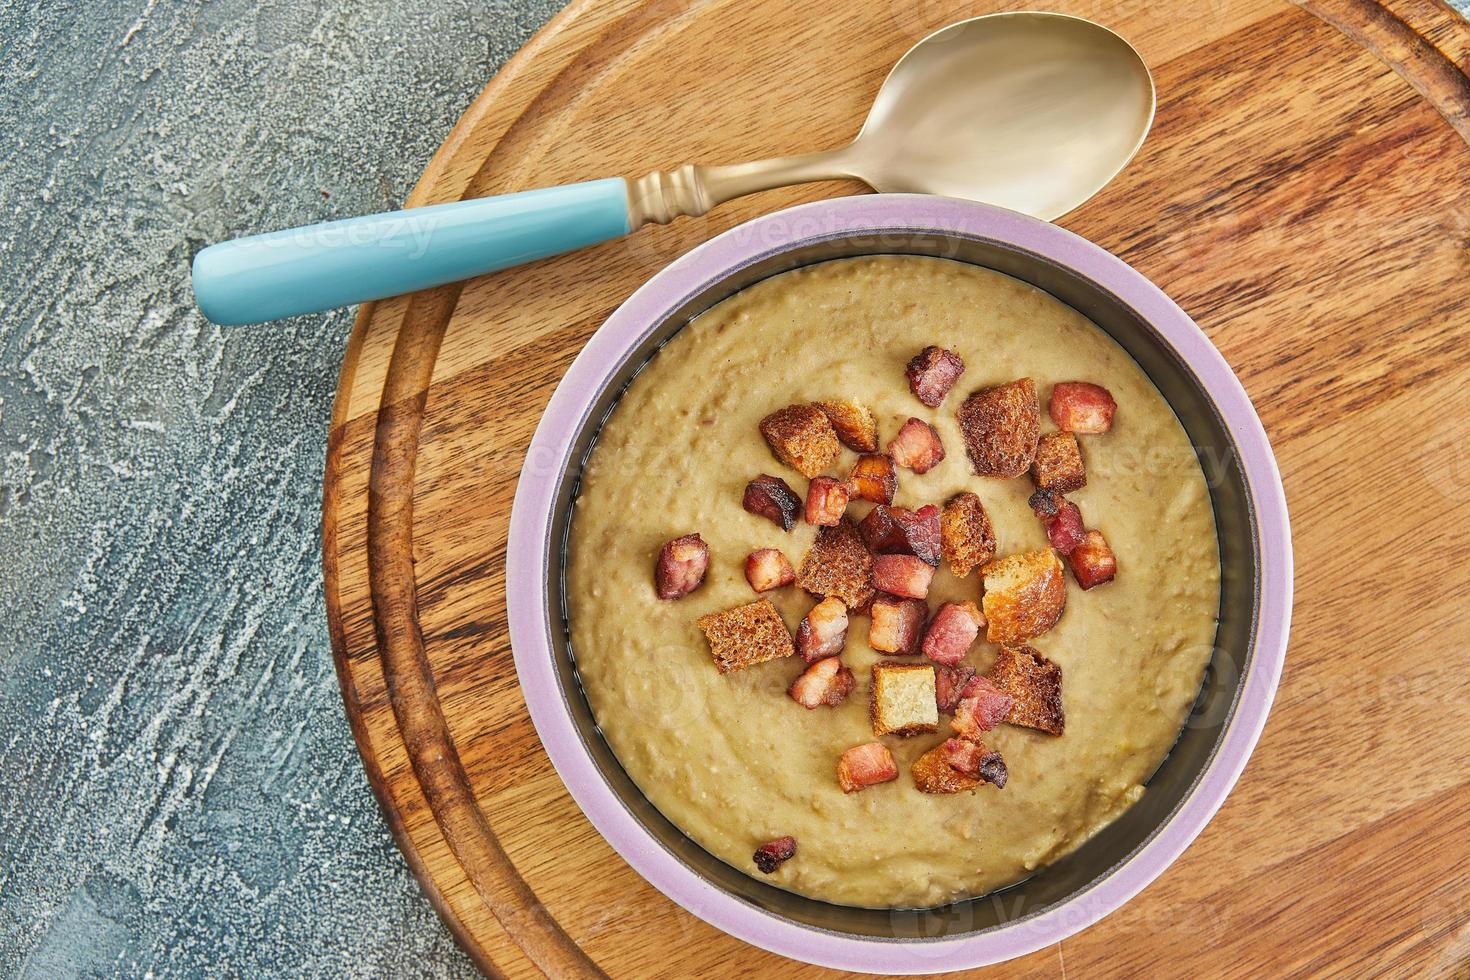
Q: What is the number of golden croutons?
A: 11